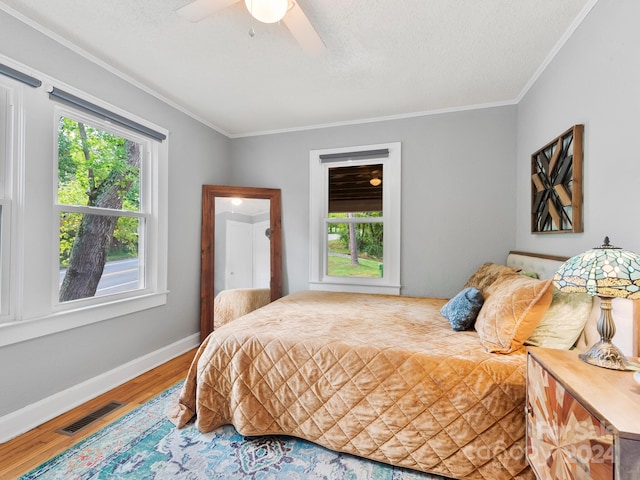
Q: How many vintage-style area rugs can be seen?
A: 1